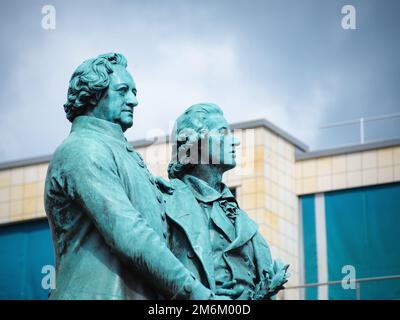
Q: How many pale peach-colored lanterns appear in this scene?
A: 0